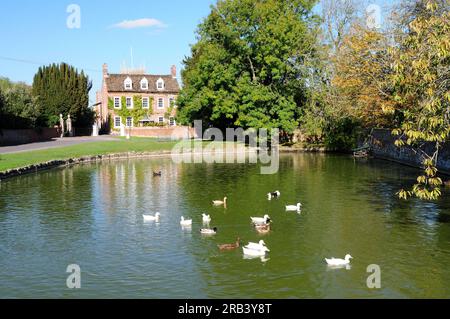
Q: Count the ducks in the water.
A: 14